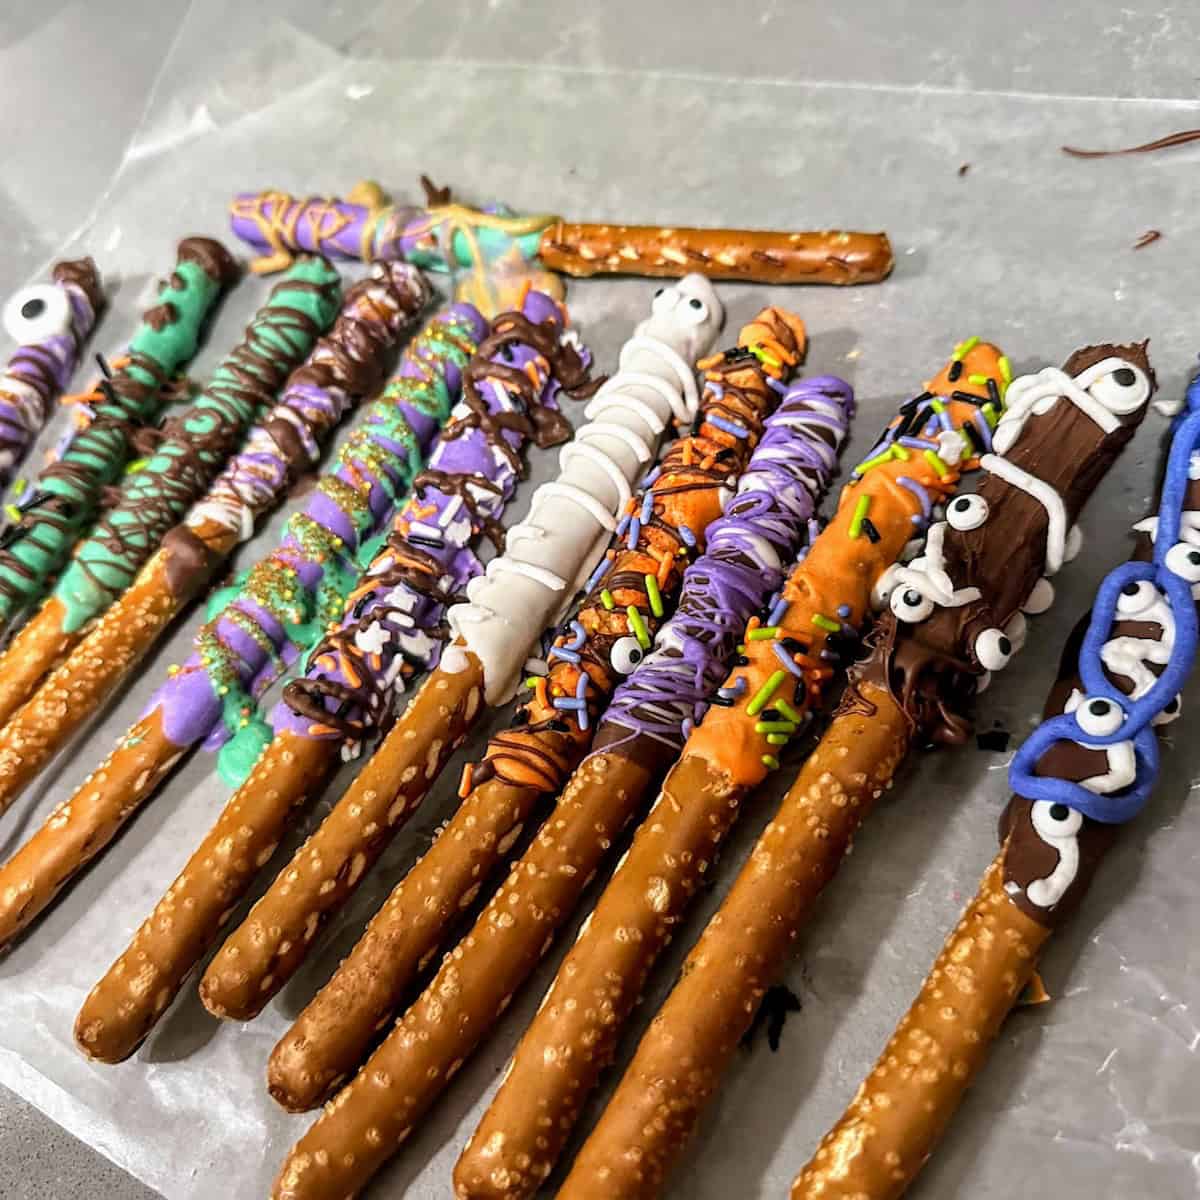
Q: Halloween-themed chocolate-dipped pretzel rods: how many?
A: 13